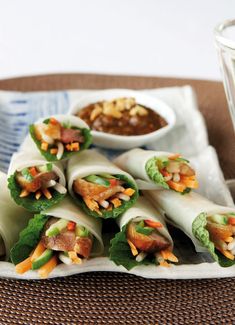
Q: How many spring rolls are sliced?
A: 7